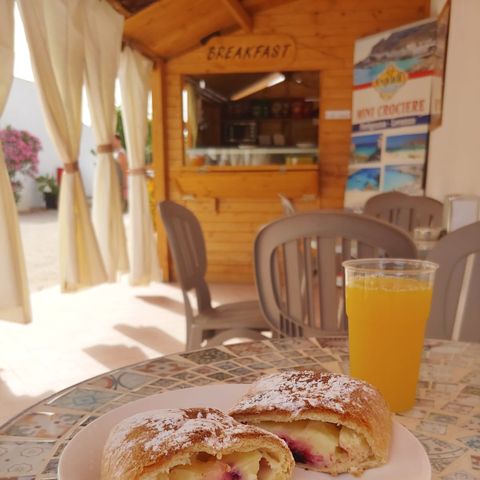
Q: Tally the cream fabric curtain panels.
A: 4